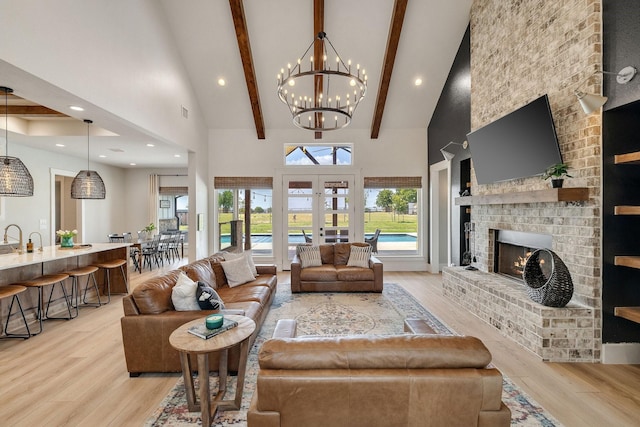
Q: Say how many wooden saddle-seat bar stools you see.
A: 4